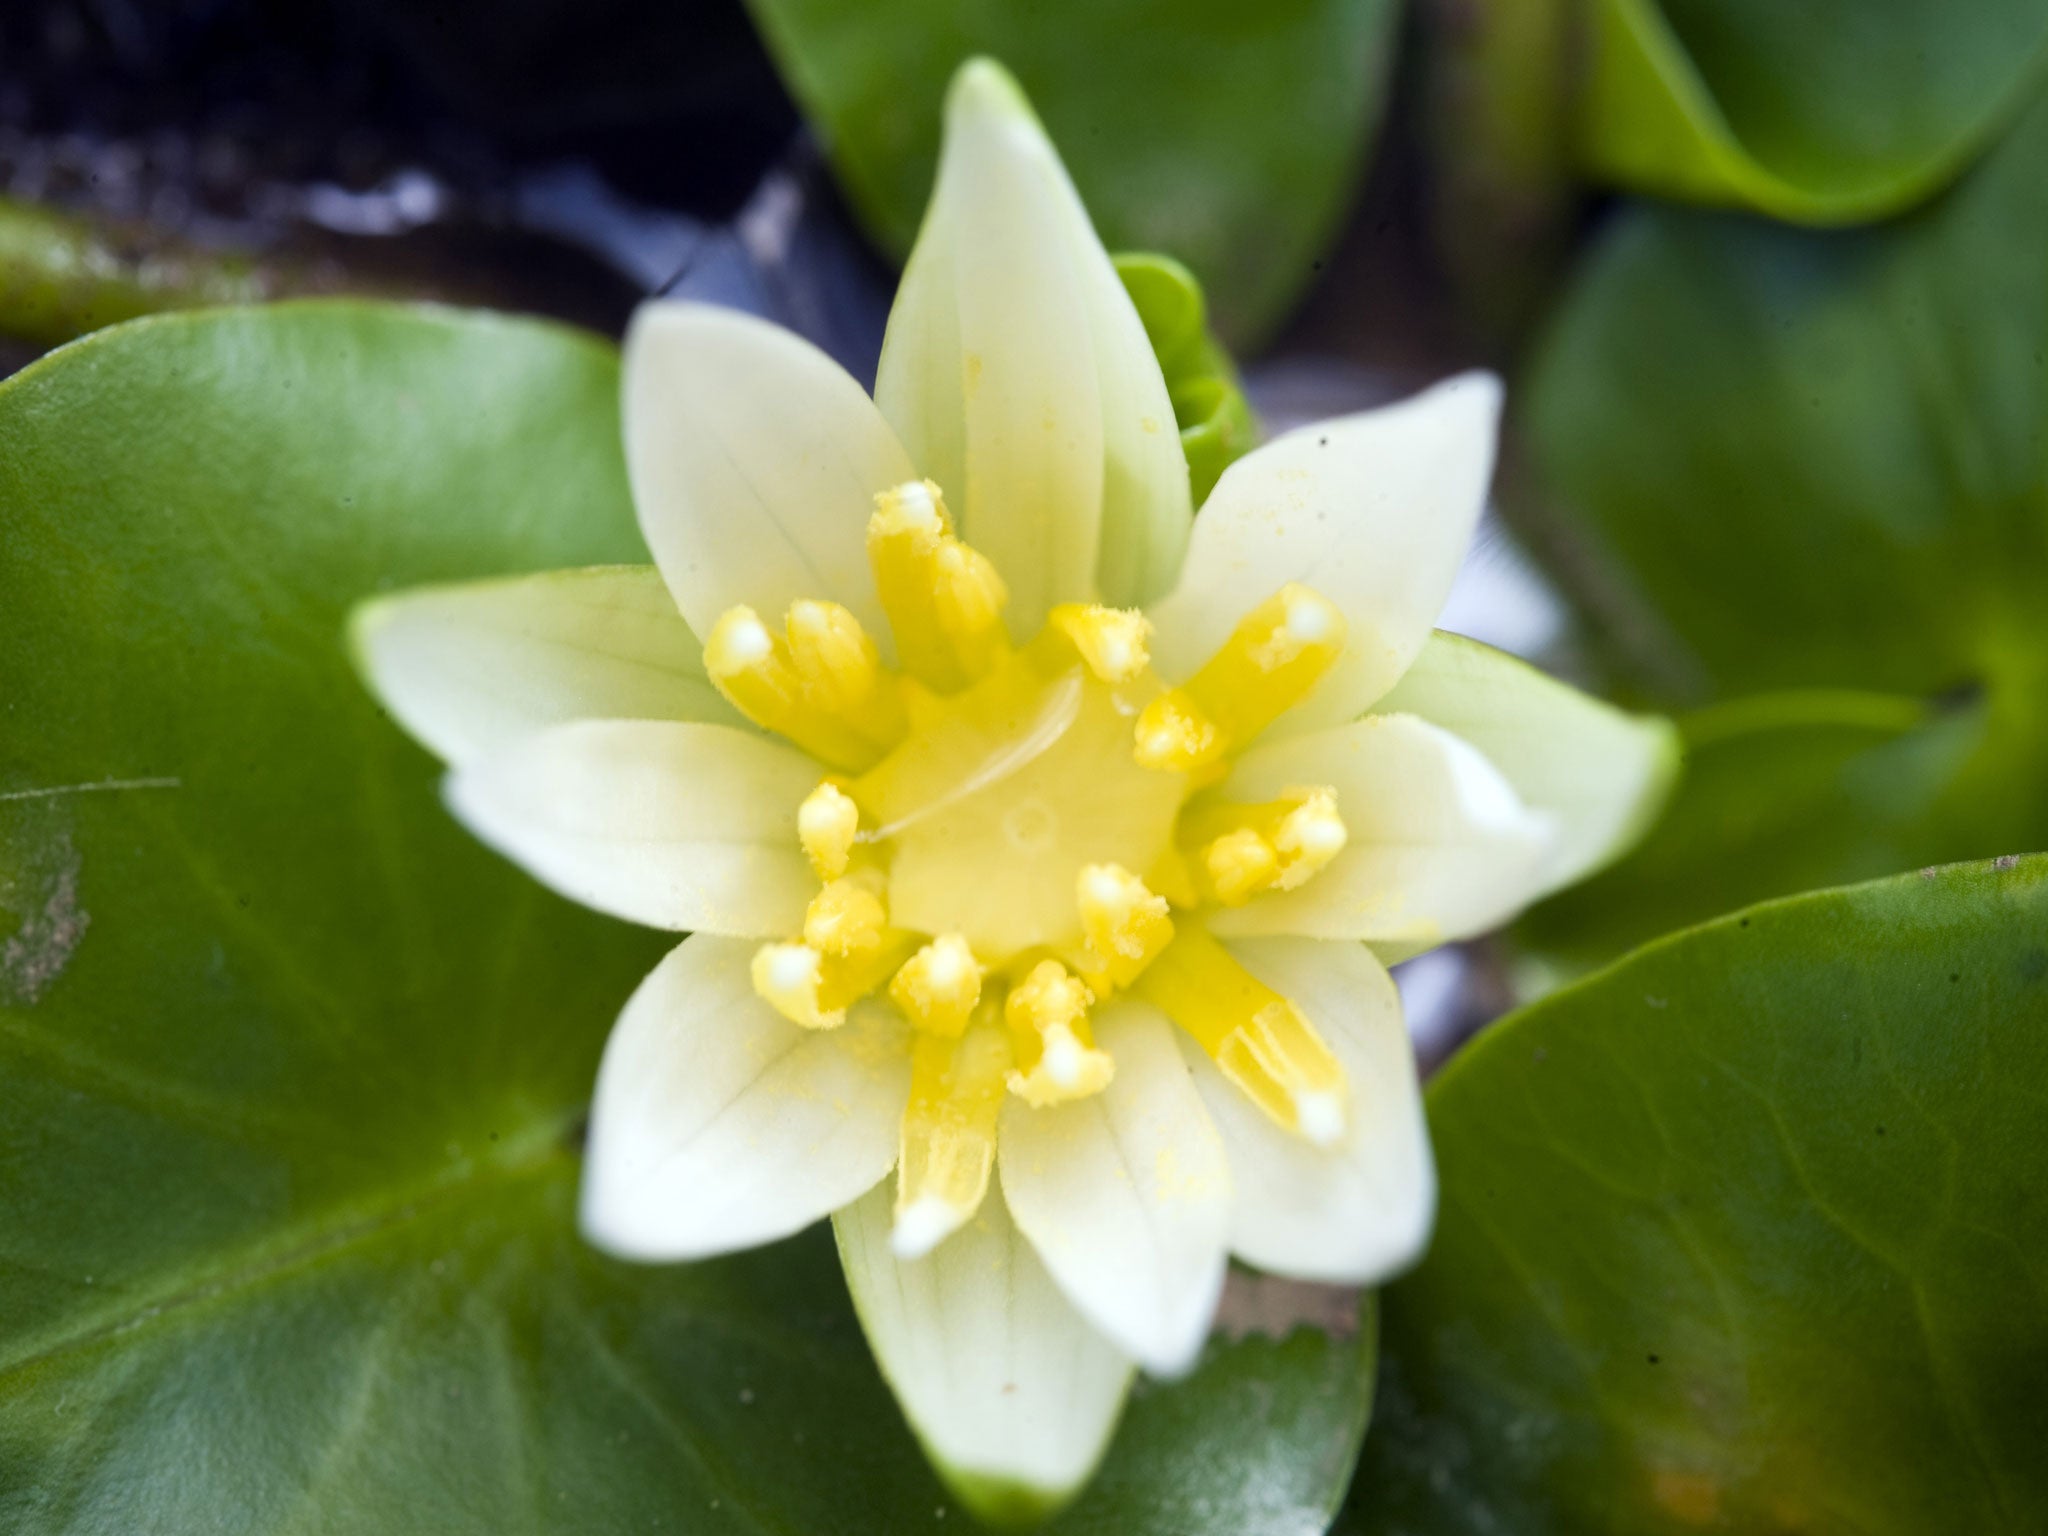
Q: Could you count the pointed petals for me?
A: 11